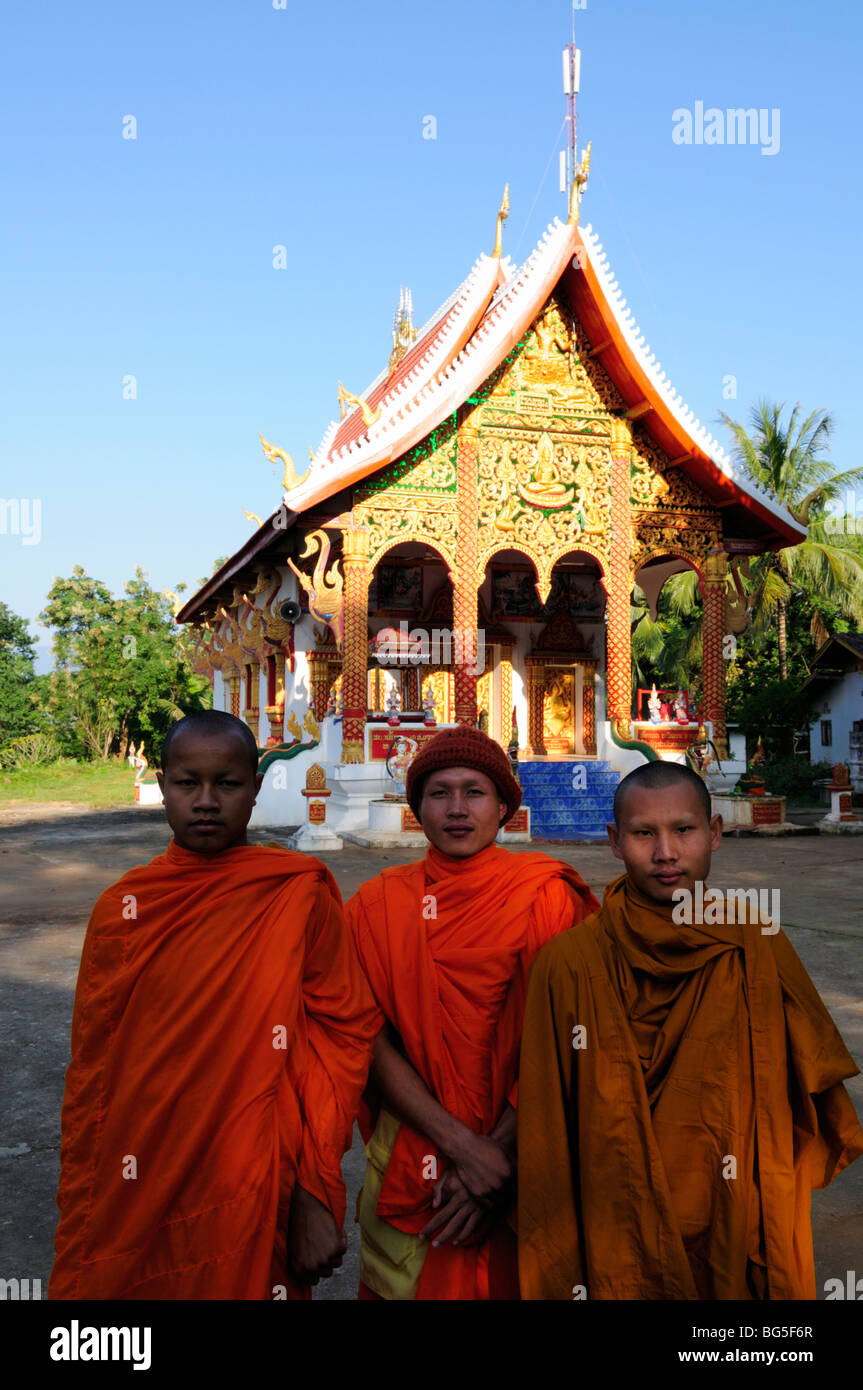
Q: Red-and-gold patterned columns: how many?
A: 4